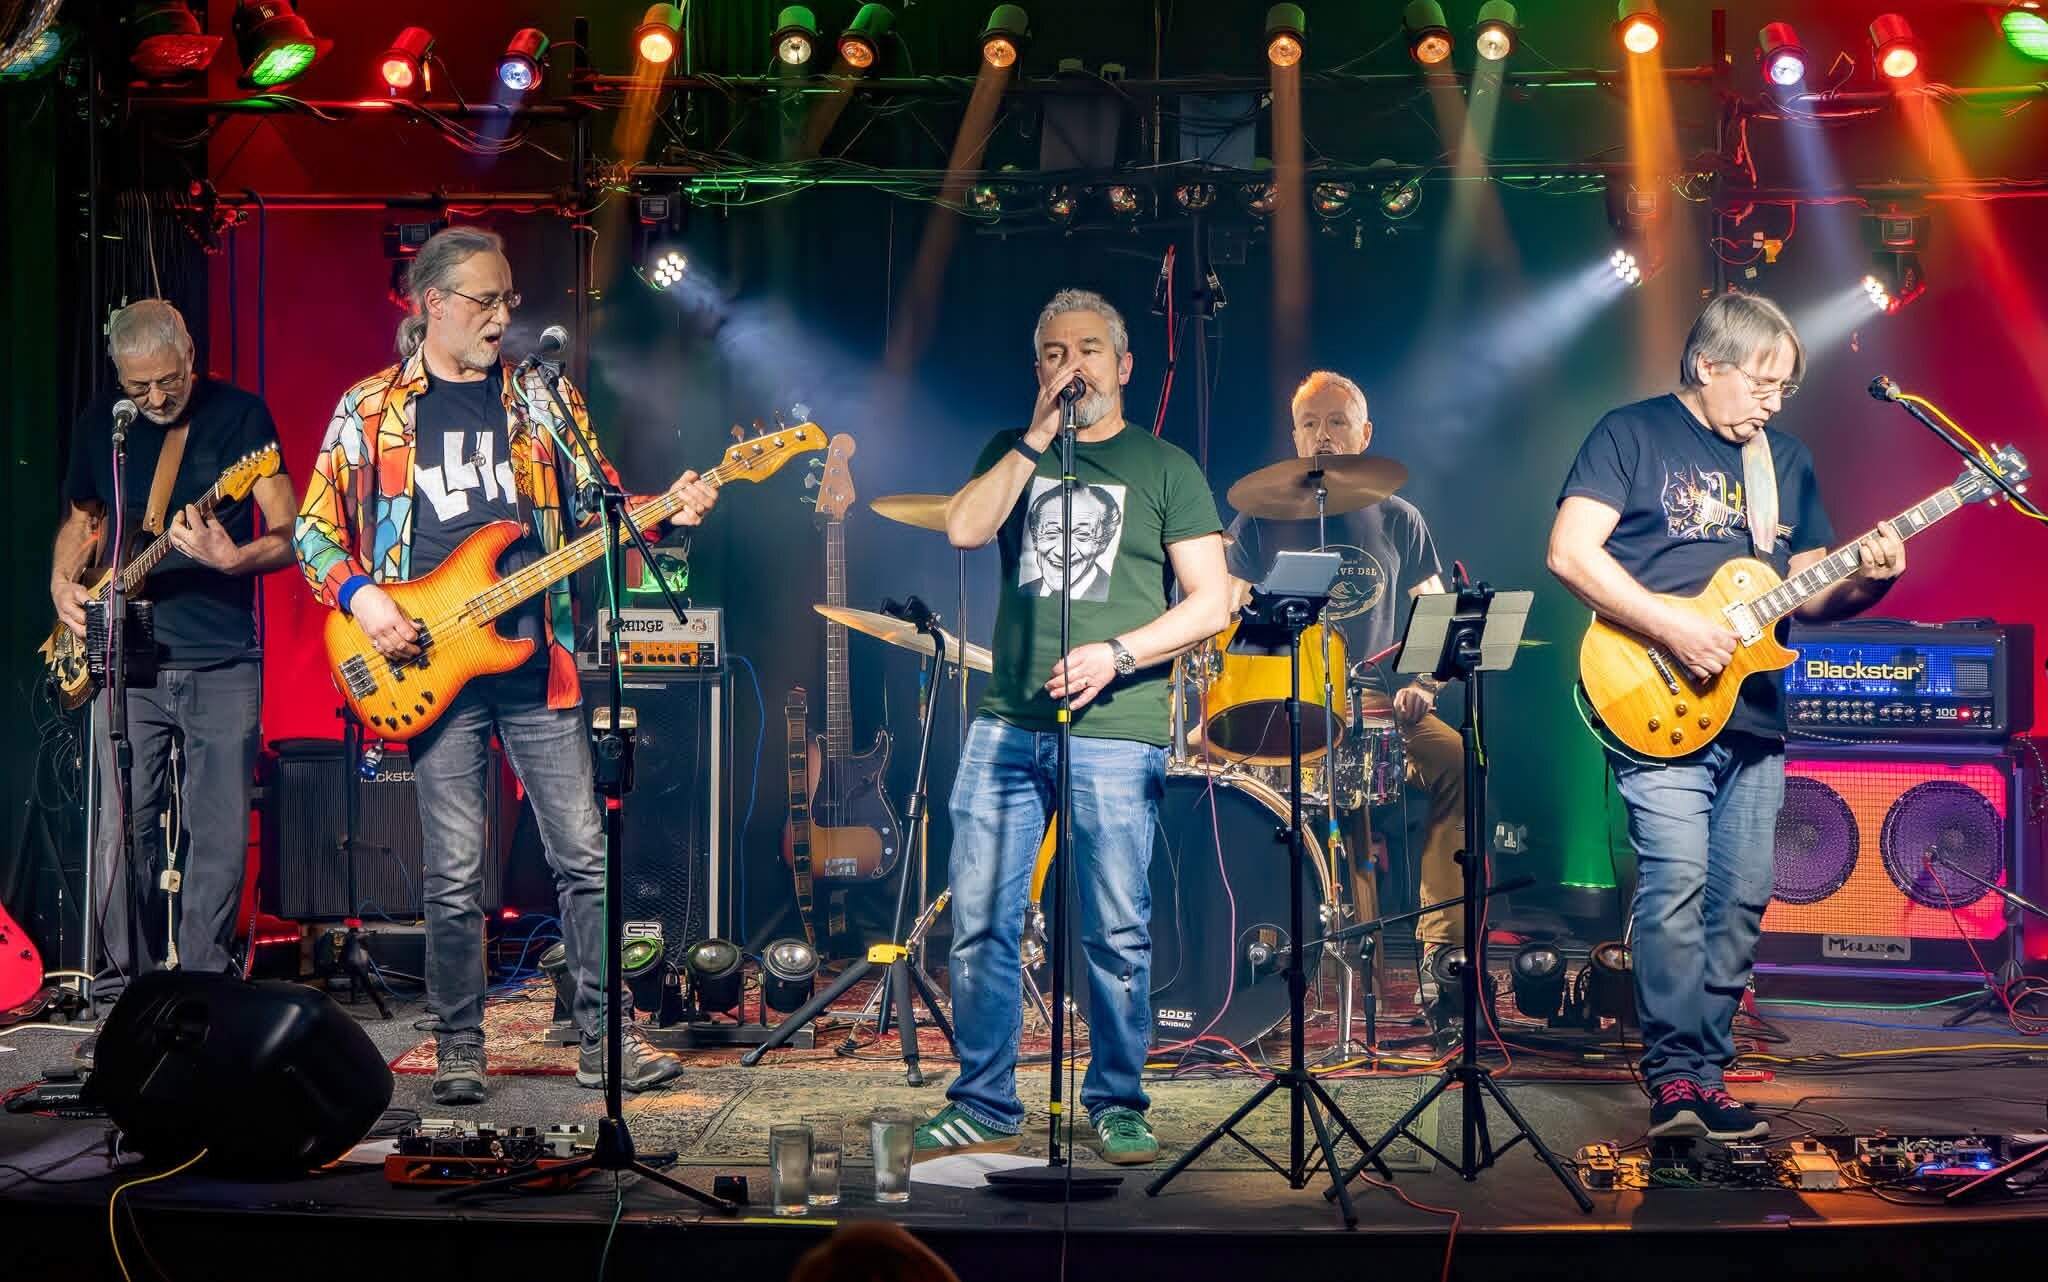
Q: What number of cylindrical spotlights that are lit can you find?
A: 12